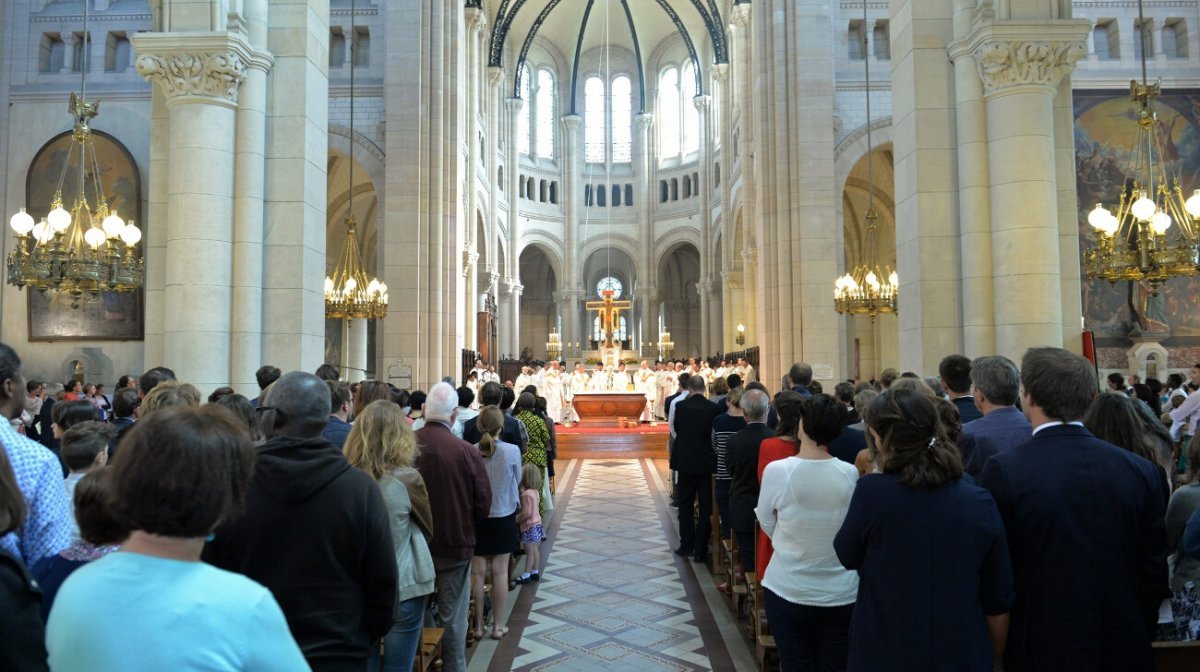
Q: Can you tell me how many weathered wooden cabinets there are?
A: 0